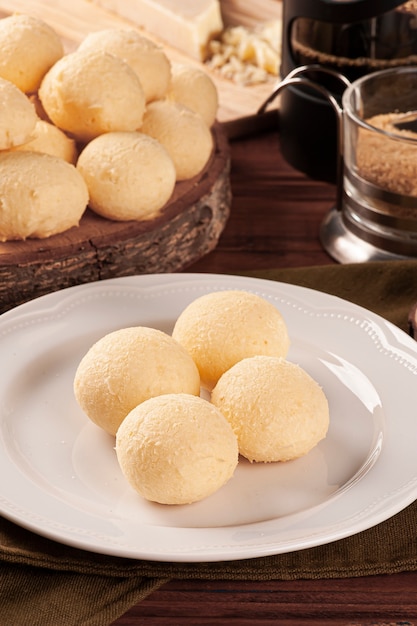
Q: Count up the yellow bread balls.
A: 13